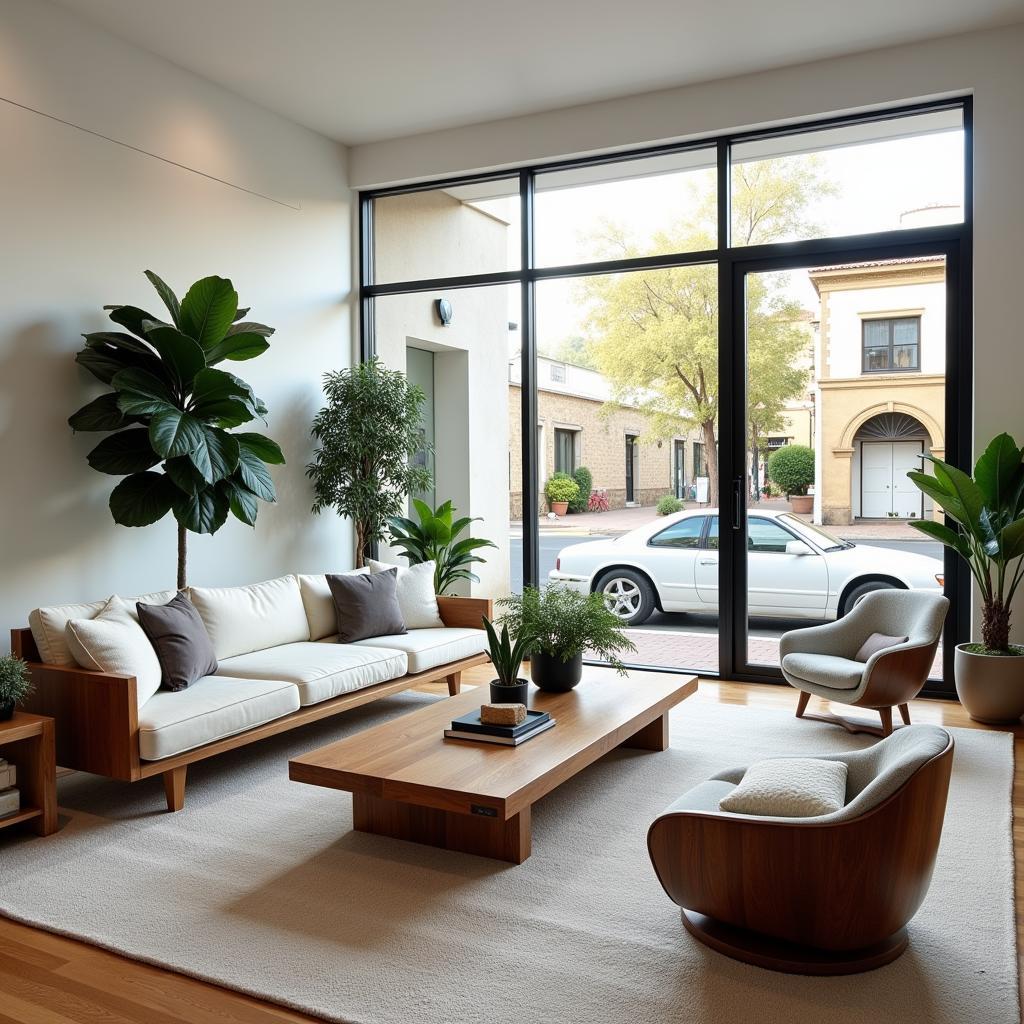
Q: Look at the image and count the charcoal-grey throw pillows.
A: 2